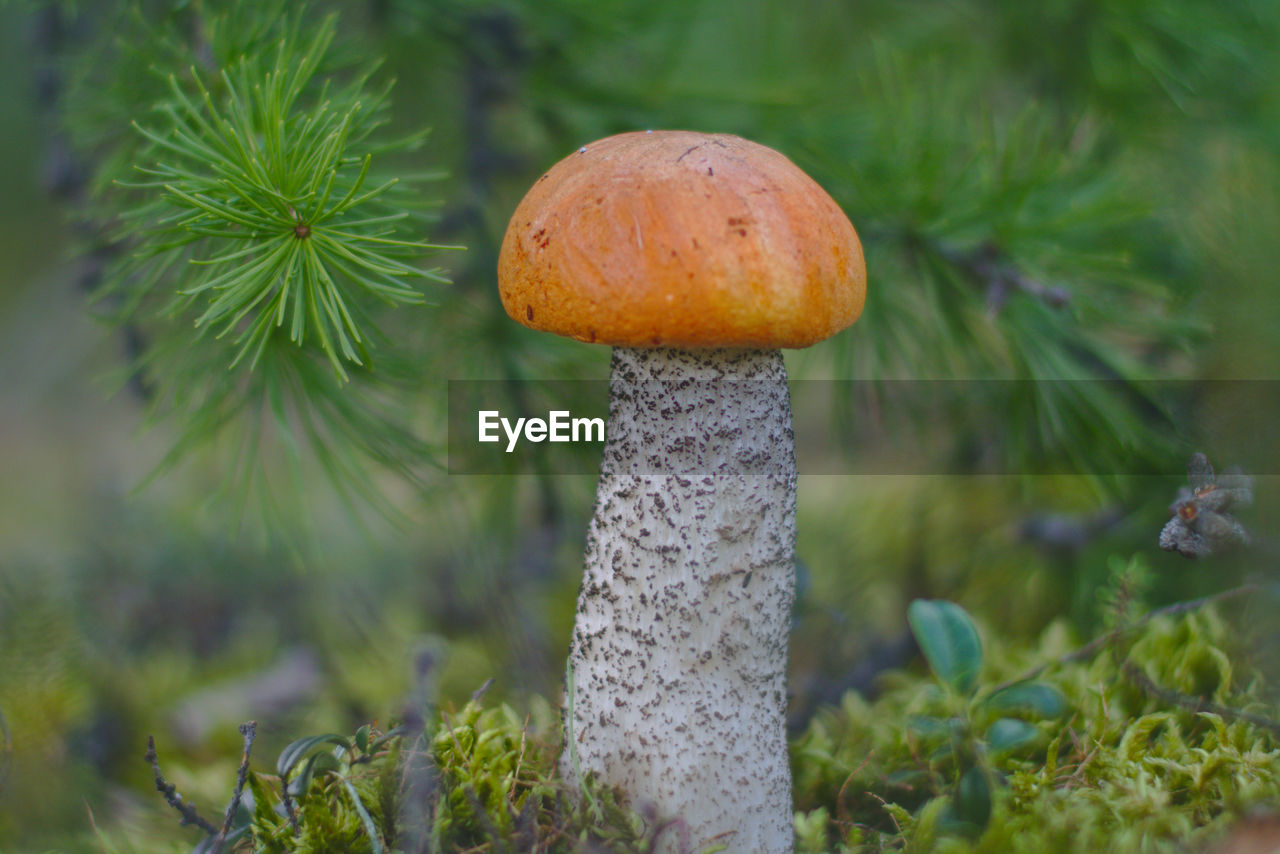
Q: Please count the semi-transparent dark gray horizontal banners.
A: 1